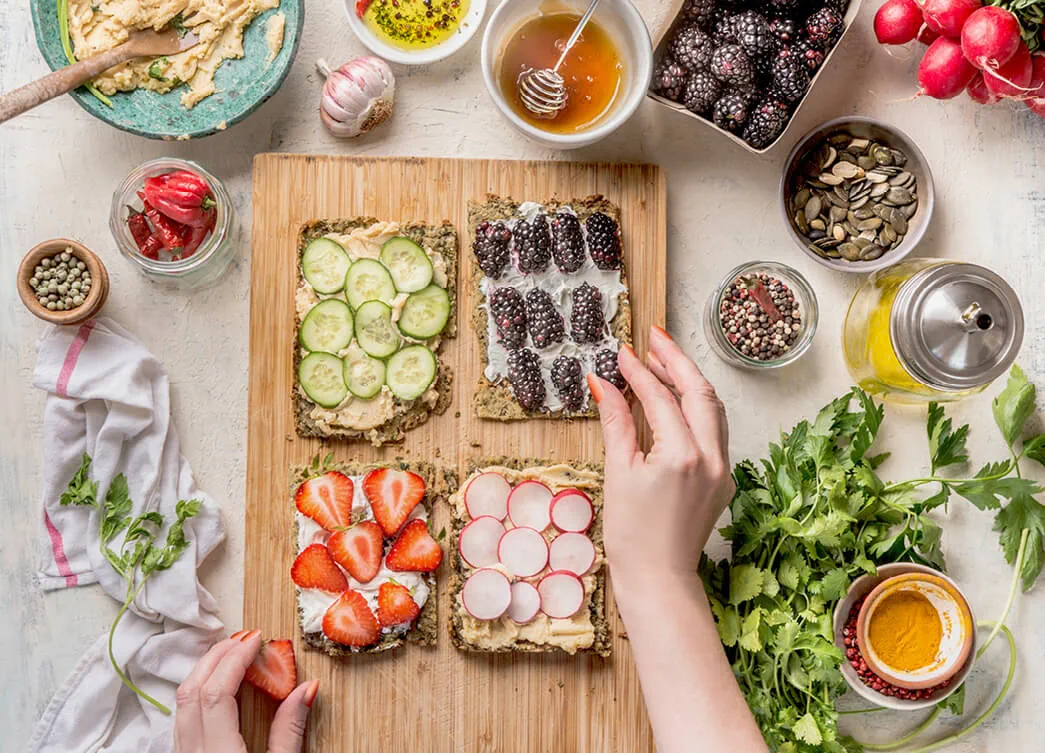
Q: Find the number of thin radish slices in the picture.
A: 9